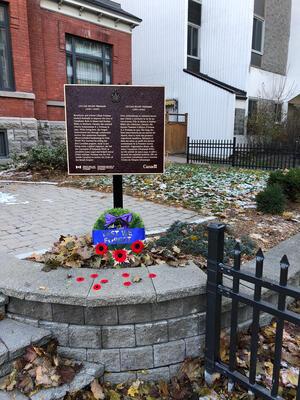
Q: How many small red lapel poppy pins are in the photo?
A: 7